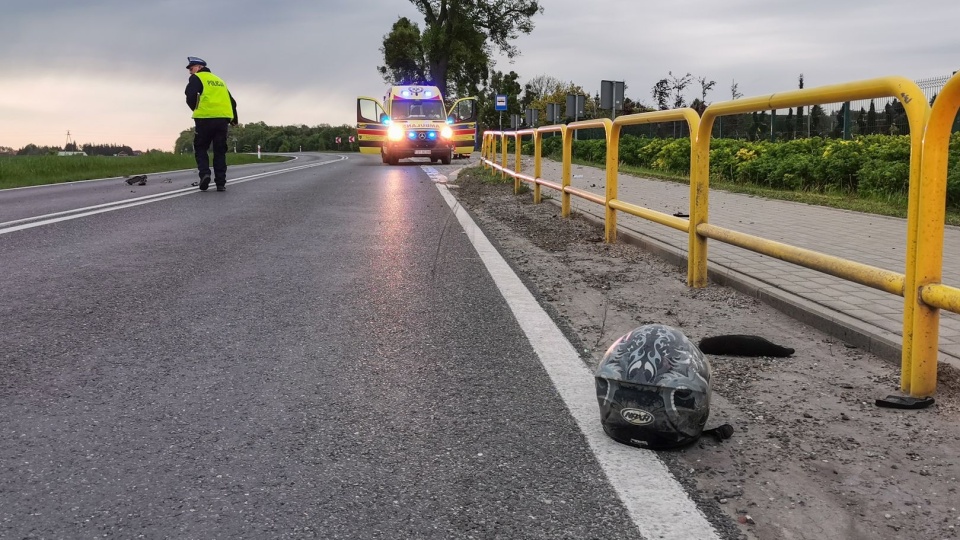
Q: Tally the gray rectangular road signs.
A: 5